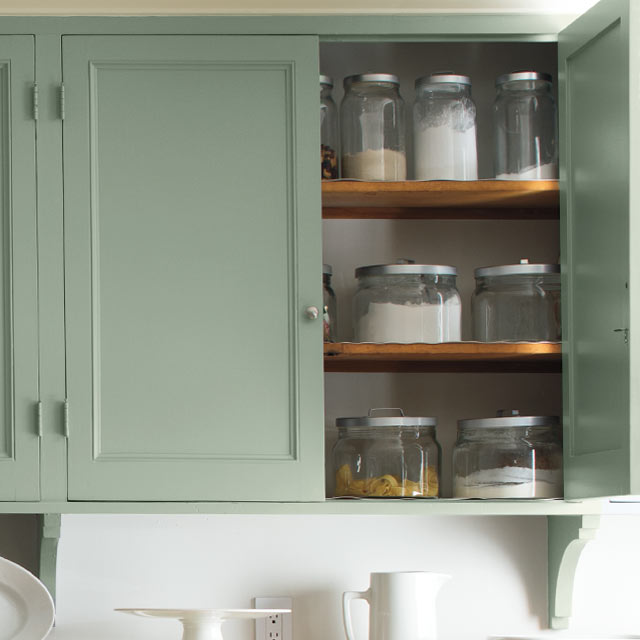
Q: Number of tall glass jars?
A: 4